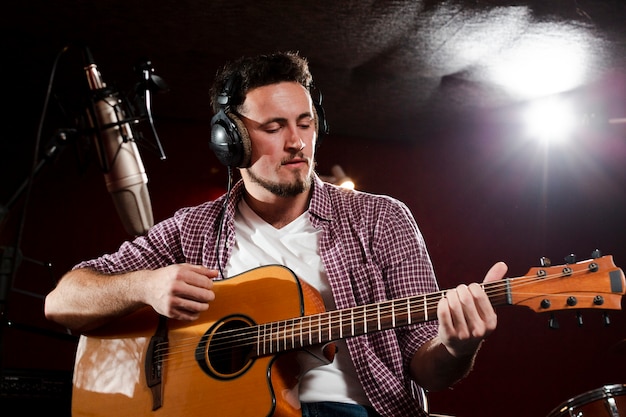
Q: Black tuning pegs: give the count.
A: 6